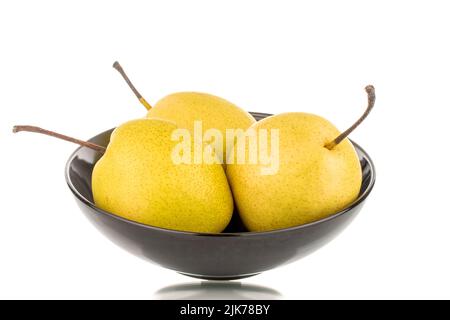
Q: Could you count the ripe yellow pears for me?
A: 3